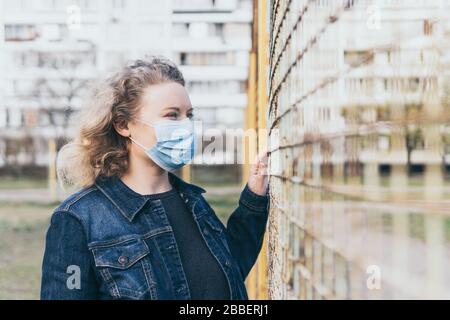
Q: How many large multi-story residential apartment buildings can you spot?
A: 1